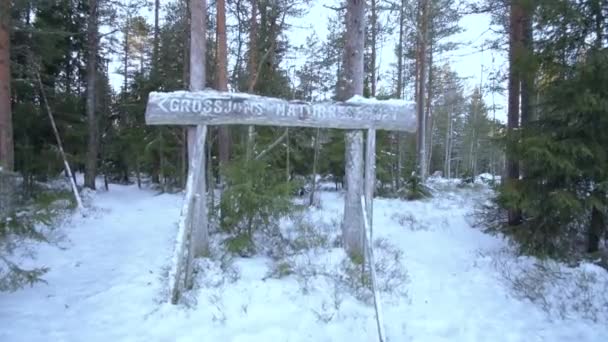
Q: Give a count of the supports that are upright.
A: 2